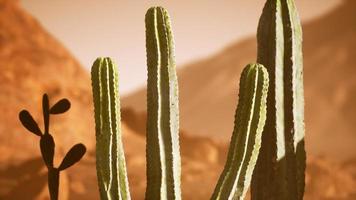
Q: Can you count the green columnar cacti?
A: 4